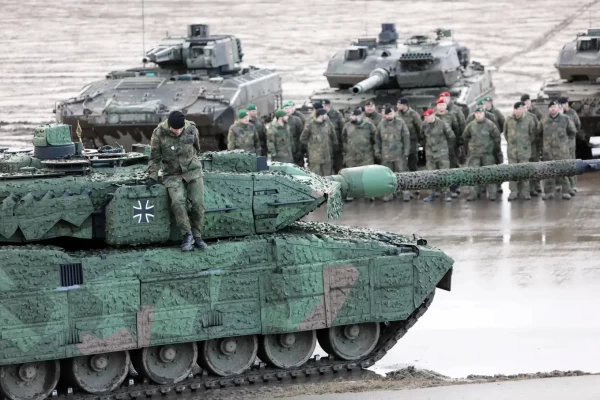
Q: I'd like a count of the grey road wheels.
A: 6